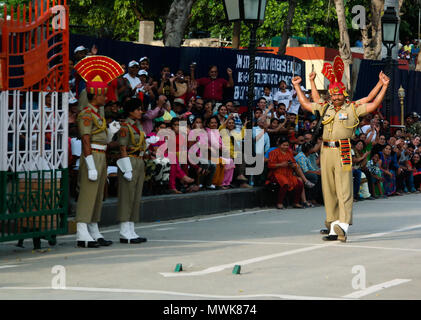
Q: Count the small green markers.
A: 2